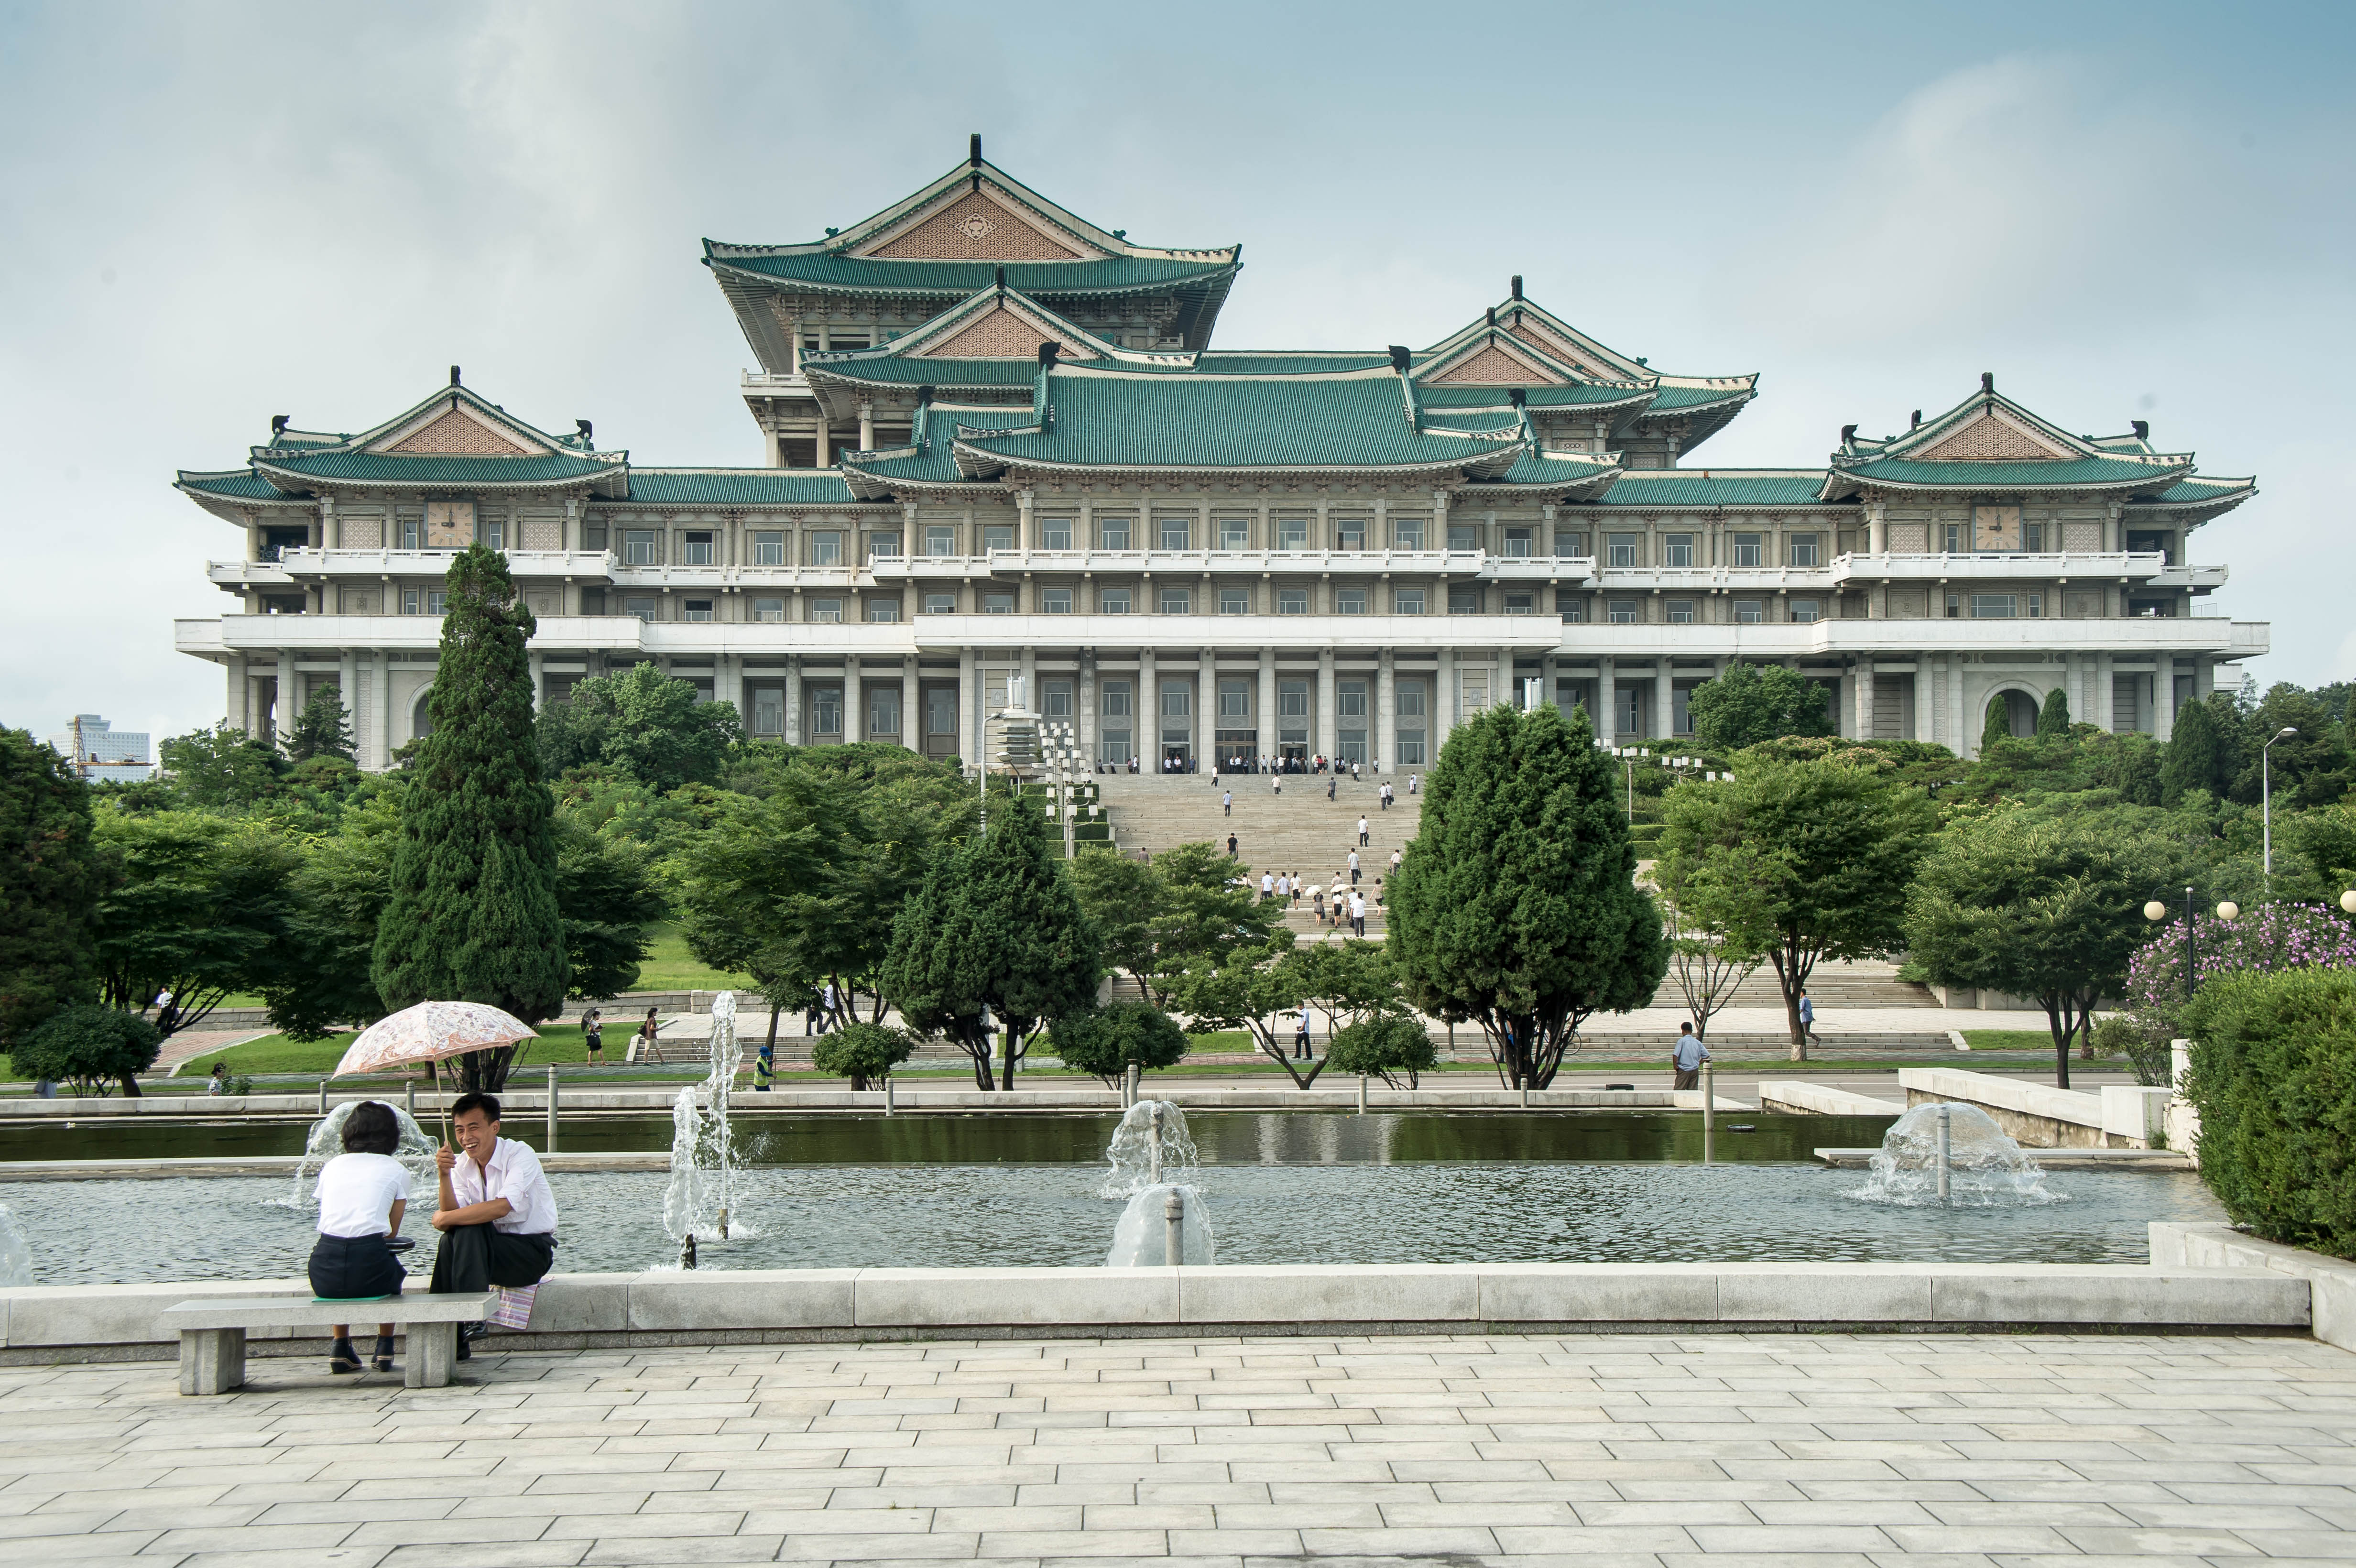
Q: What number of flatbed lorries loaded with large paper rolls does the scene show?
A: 0